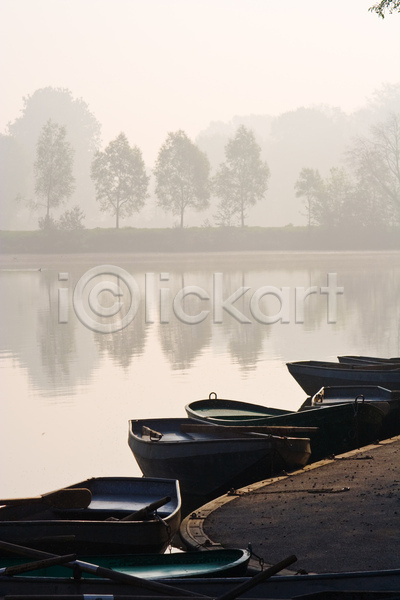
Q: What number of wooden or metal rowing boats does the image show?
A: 8